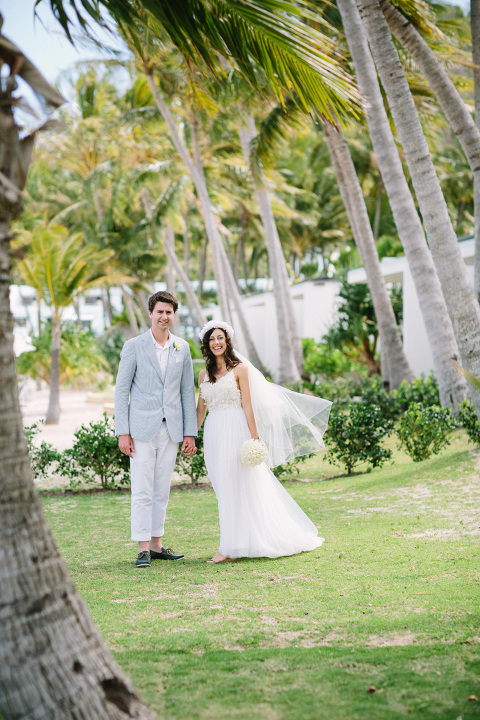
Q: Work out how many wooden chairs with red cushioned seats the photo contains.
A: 0